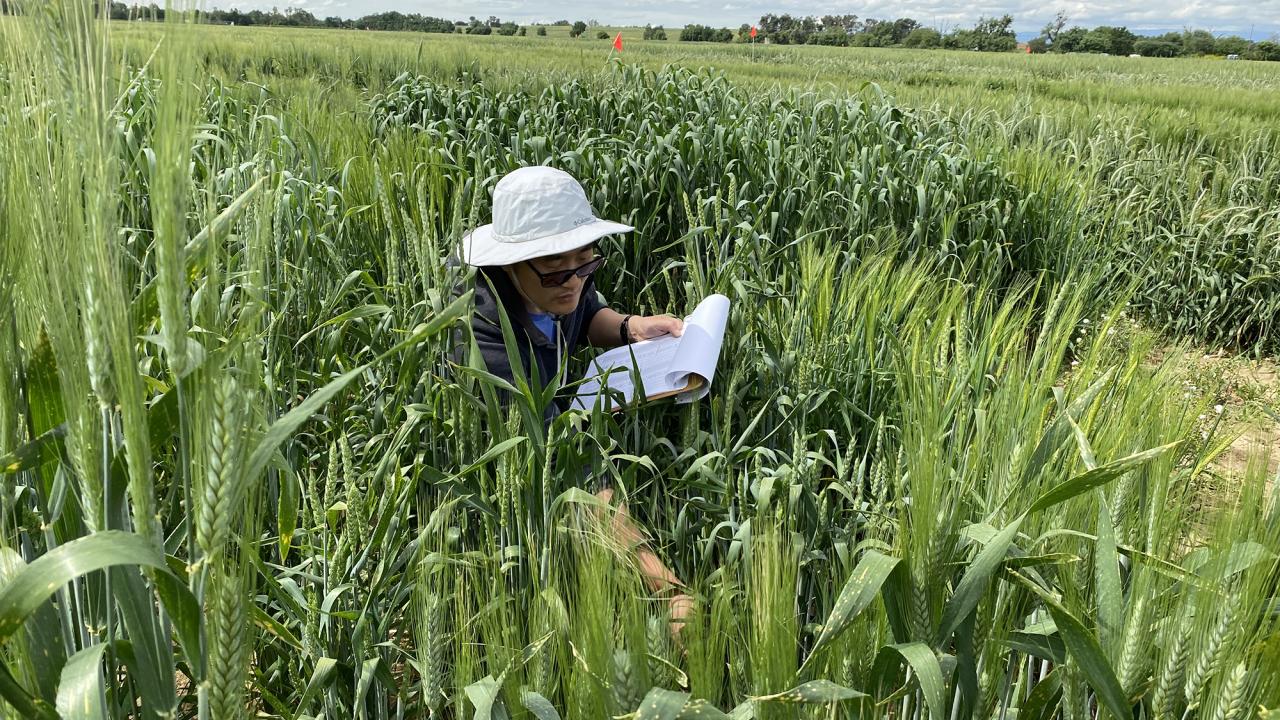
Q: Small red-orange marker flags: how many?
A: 3